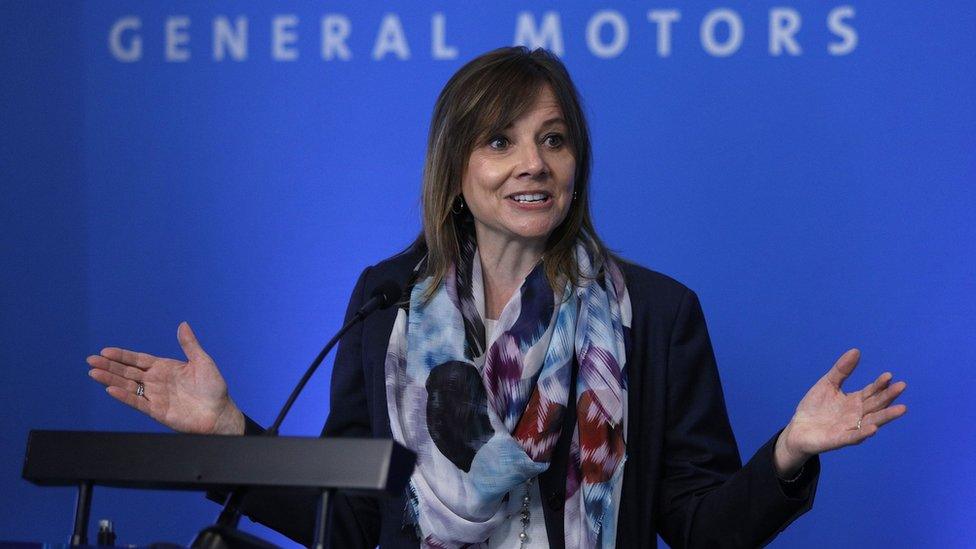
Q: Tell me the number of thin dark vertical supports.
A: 2